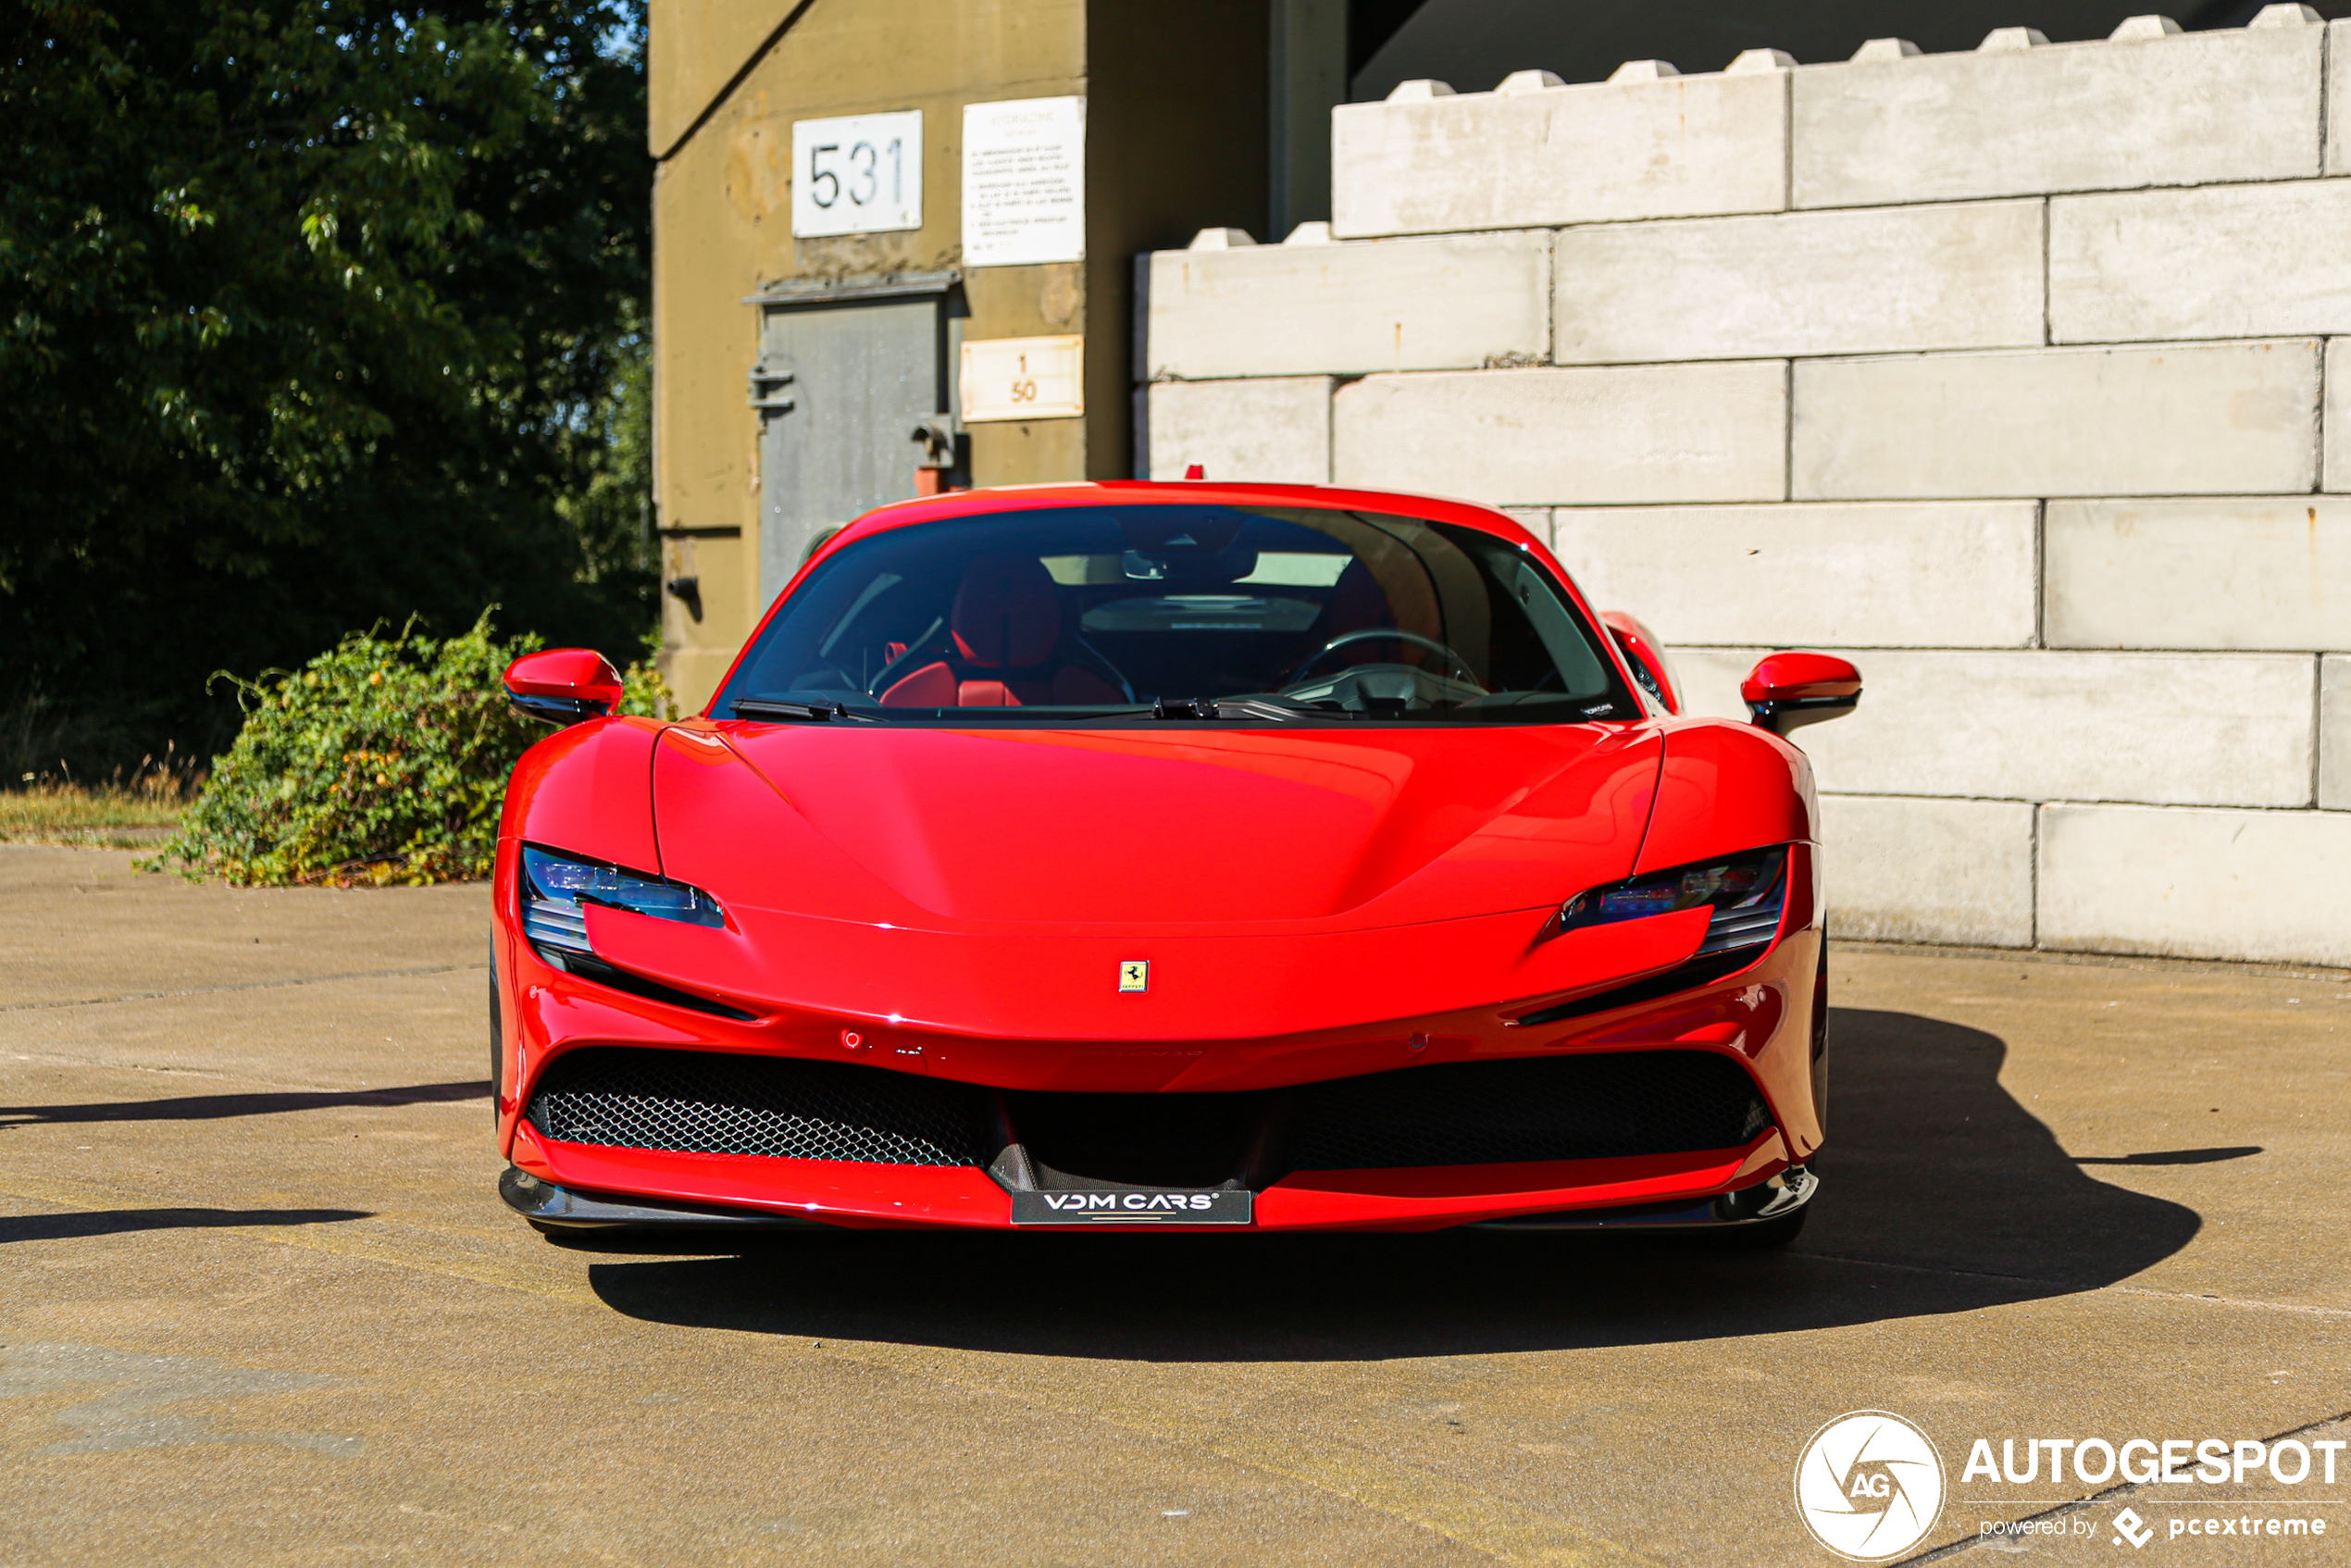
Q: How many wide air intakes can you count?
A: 2